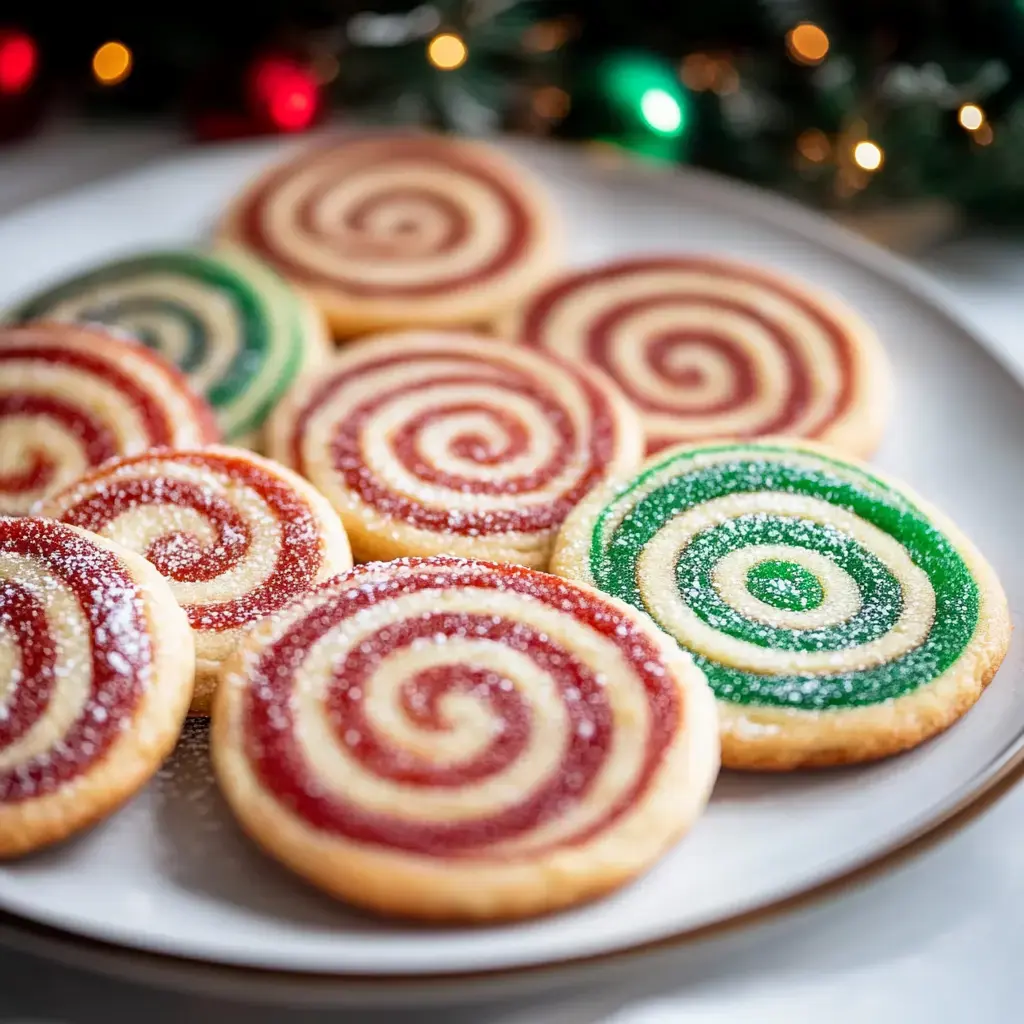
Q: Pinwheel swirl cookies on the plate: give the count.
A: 9